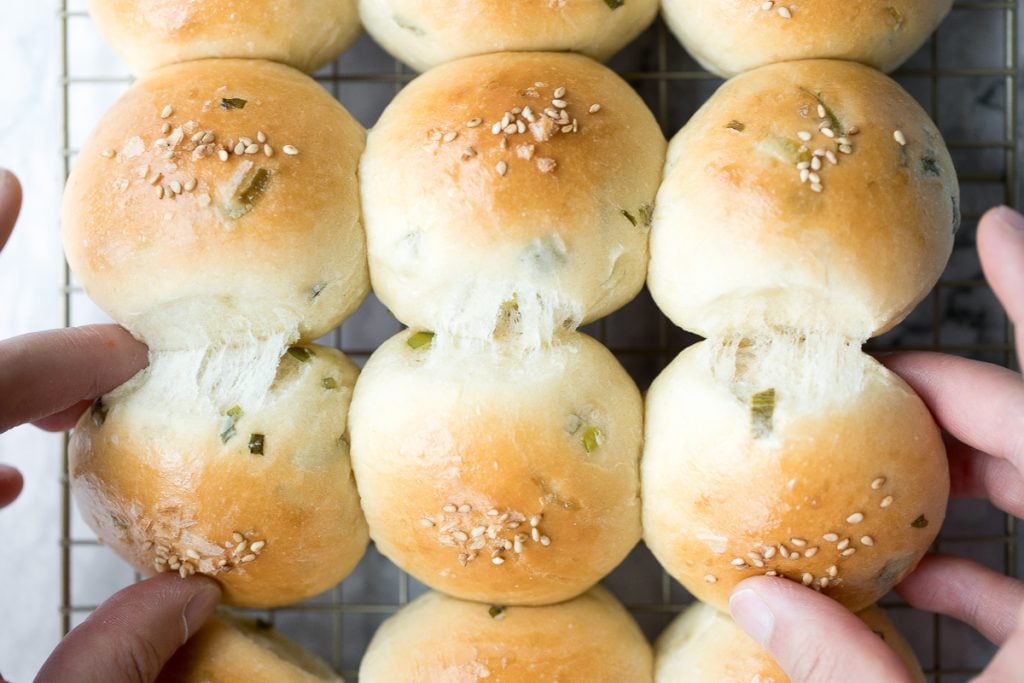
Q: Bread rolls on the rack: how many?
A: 12